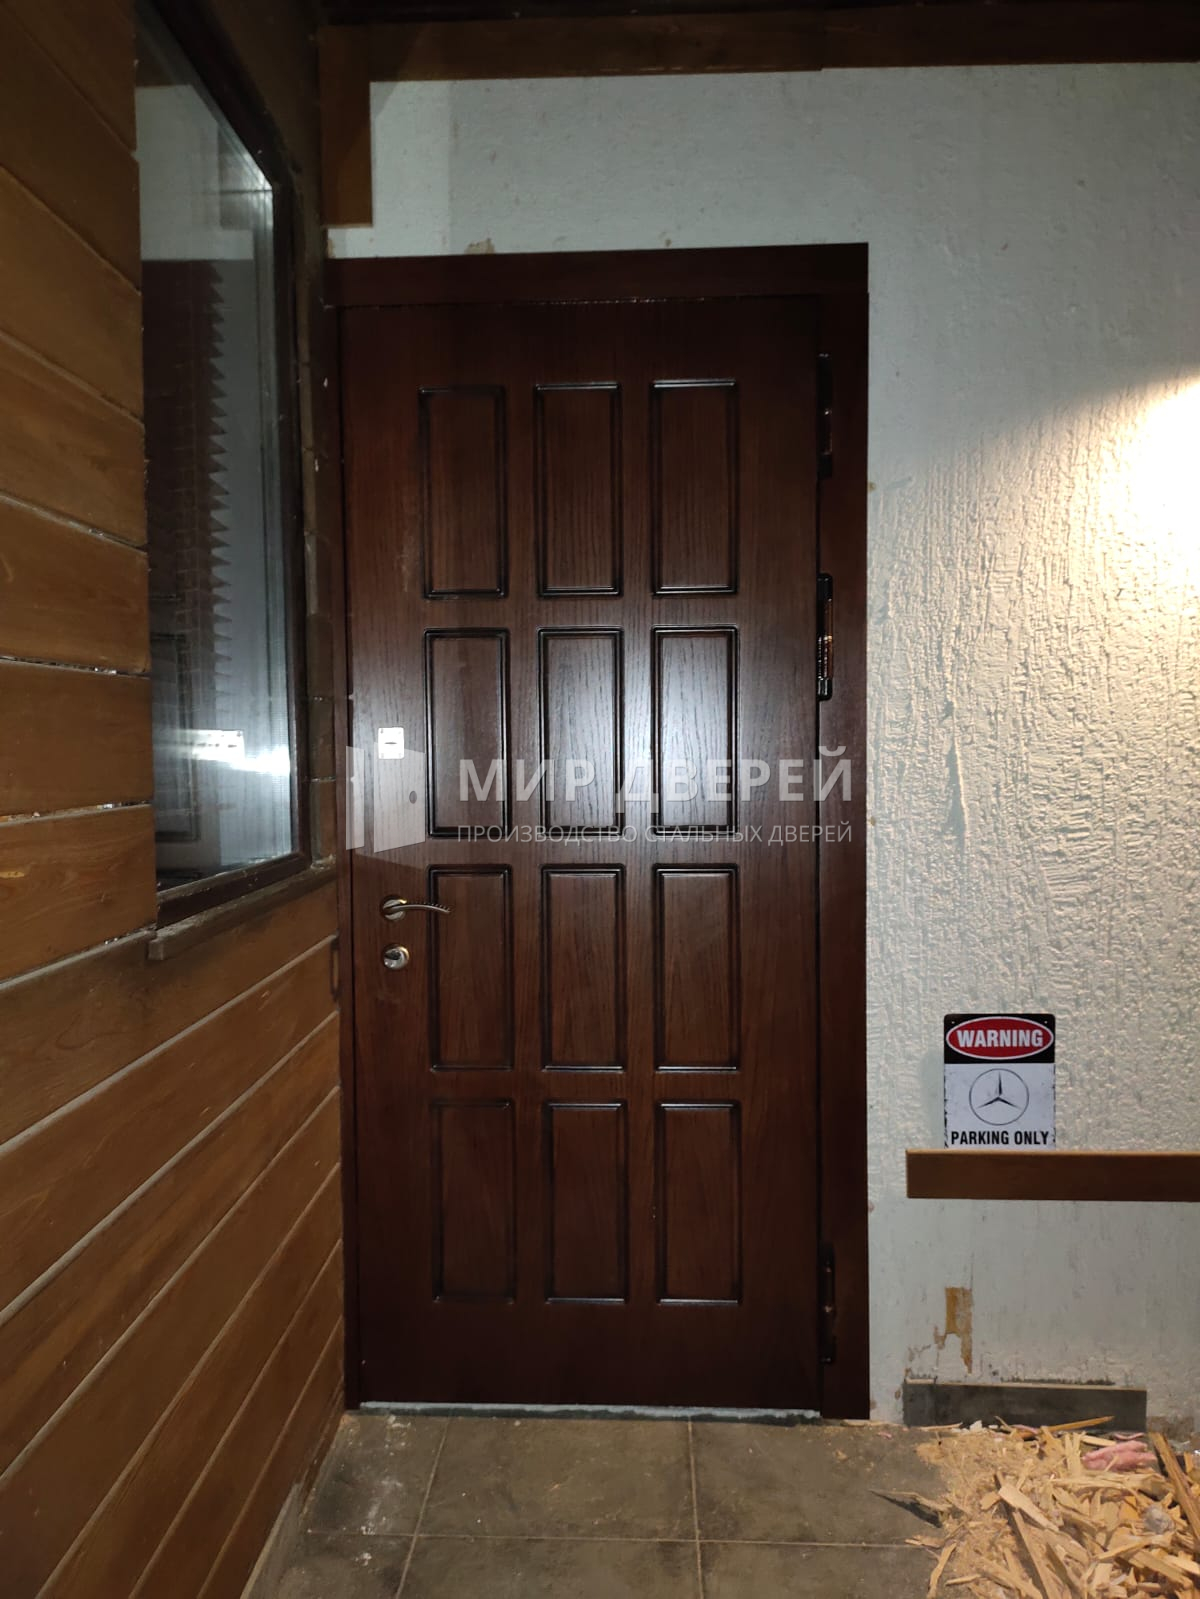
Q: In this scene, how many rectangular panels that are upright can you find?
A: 12